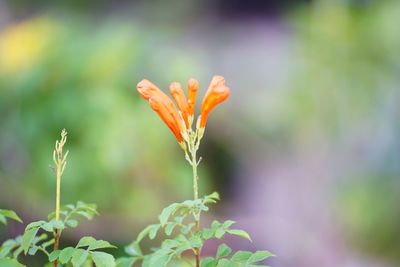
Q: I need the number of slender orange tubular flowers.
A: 5